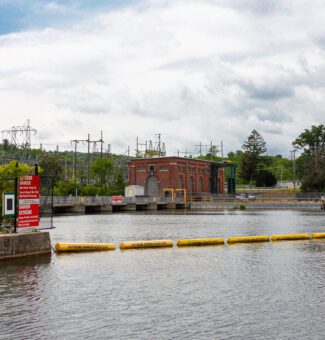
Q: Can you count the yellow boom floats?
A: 6